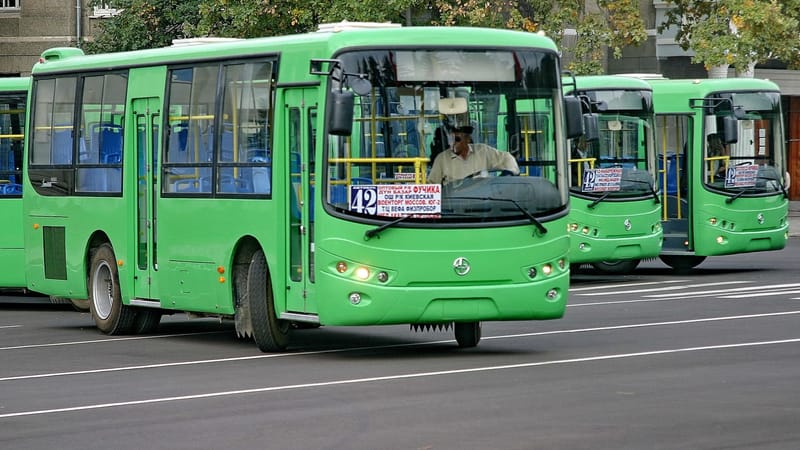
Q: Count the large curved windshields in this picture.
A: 3